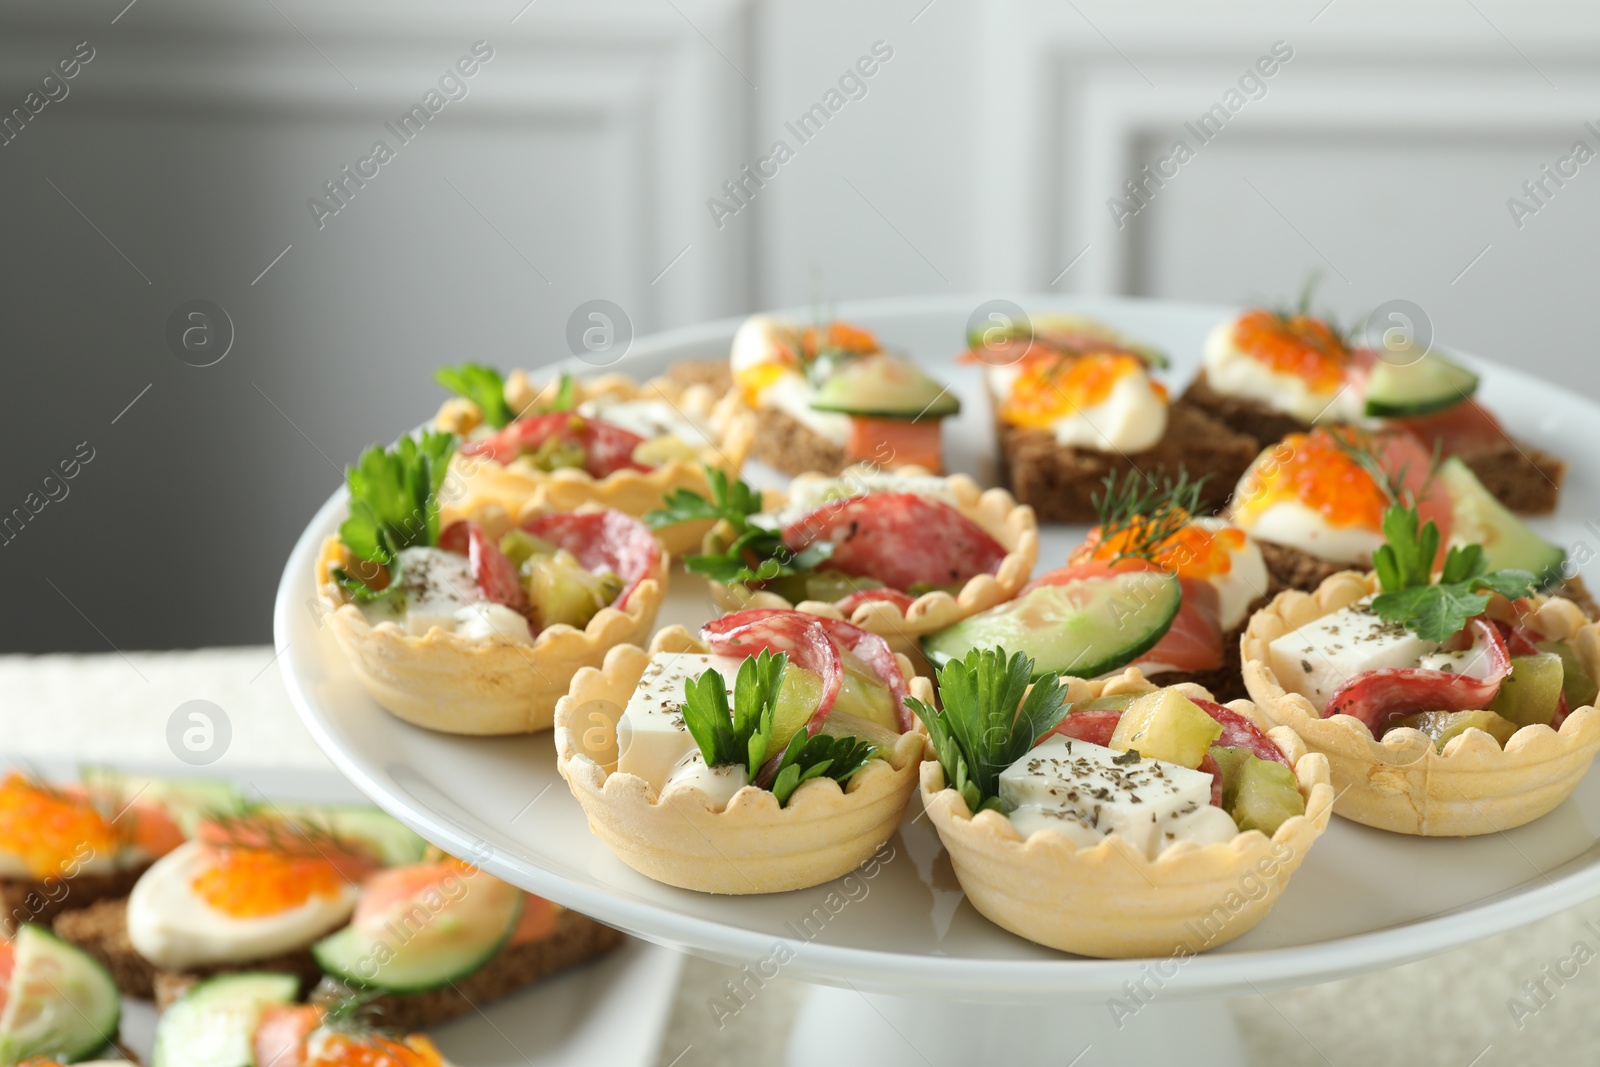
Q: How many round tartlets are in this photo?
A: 6